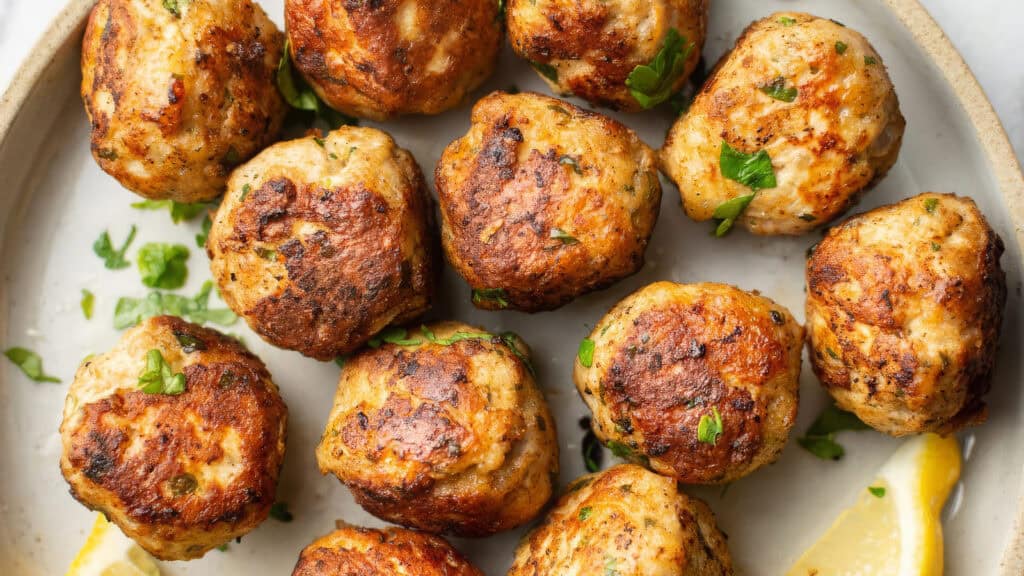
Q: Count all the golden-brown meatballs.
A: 12